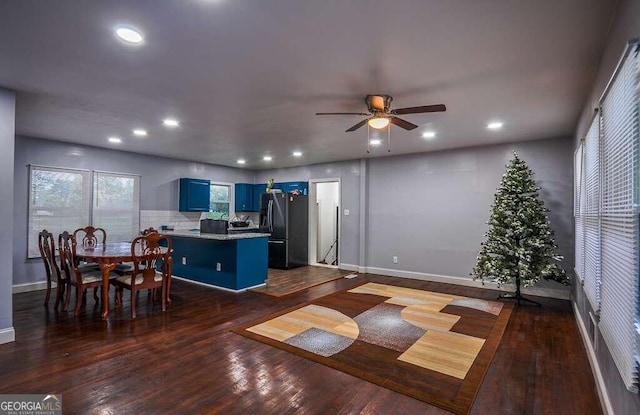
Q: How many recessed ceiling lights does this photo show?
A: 10